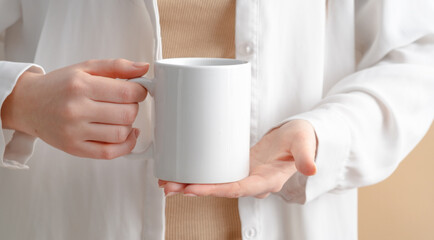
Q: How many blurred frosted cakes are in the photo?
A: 0